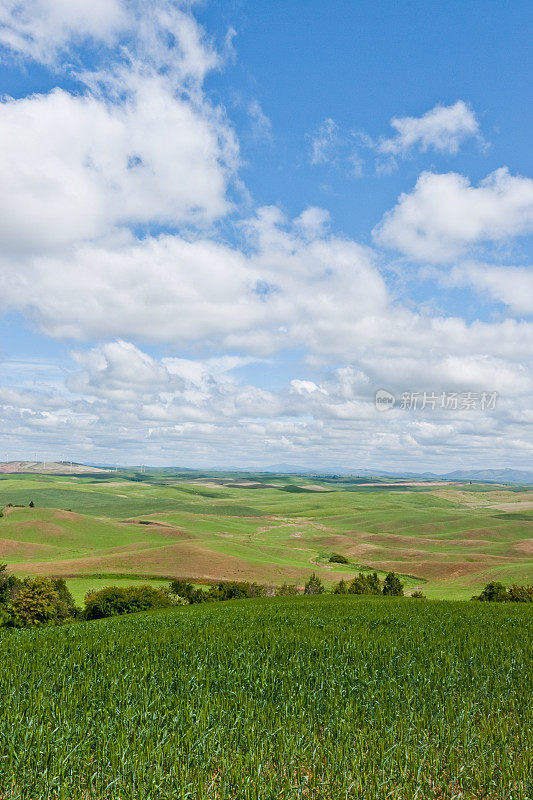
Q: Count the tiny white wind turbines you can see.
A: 8